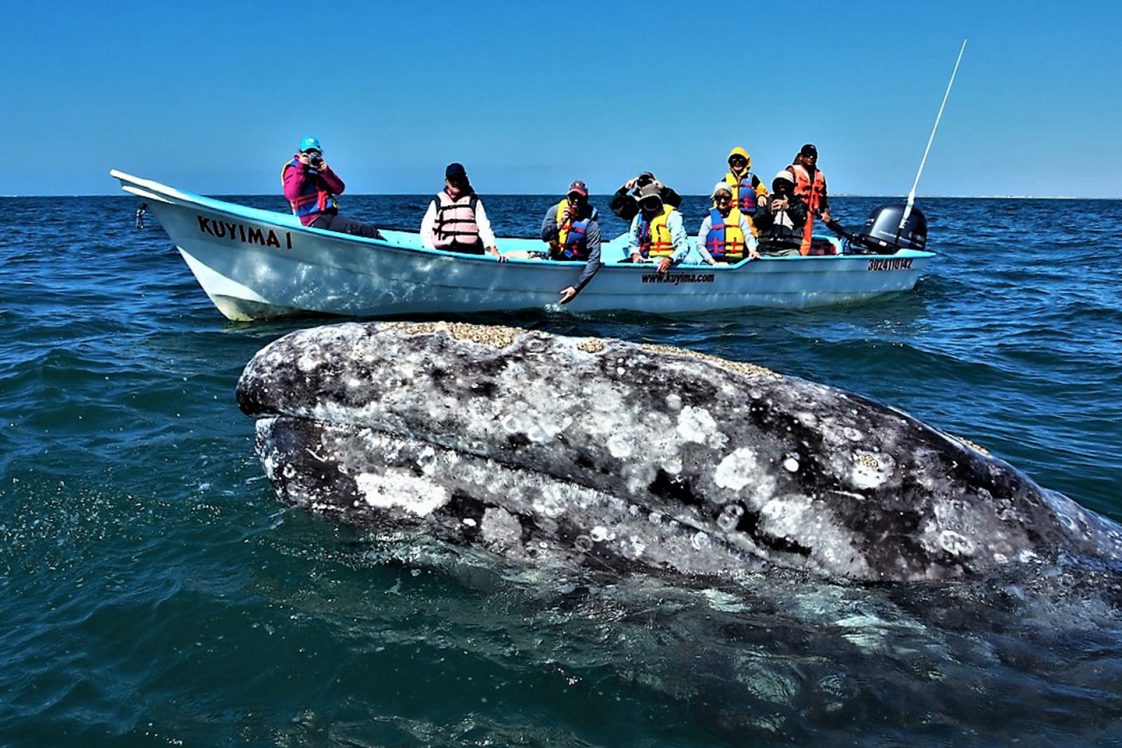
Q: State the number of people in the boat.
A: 9